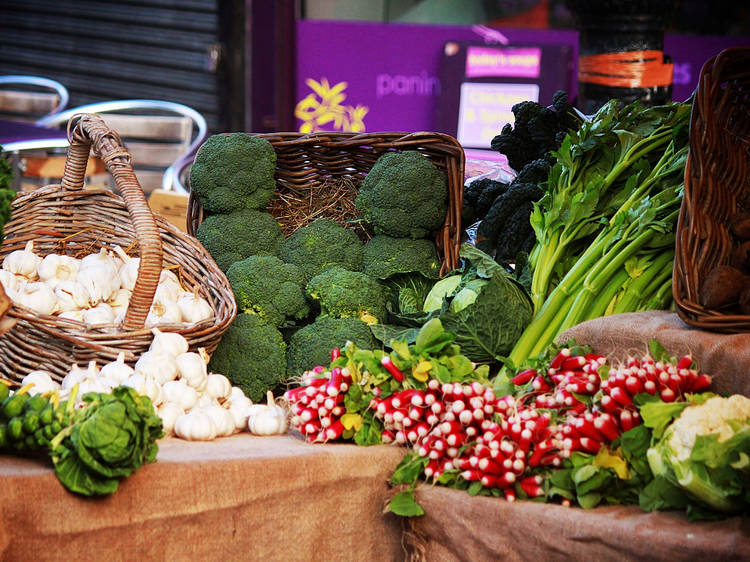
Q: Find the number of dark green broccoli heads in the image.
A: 9